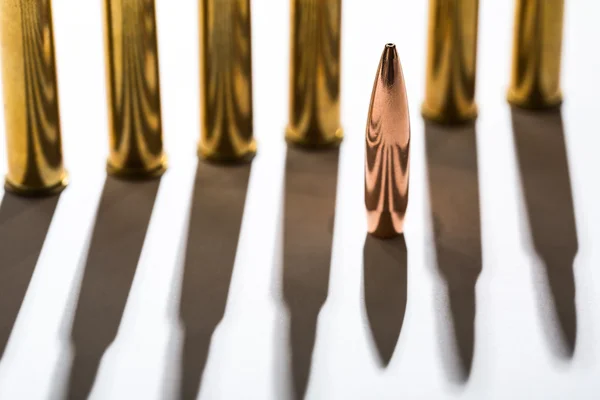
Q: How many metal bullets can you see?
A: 7